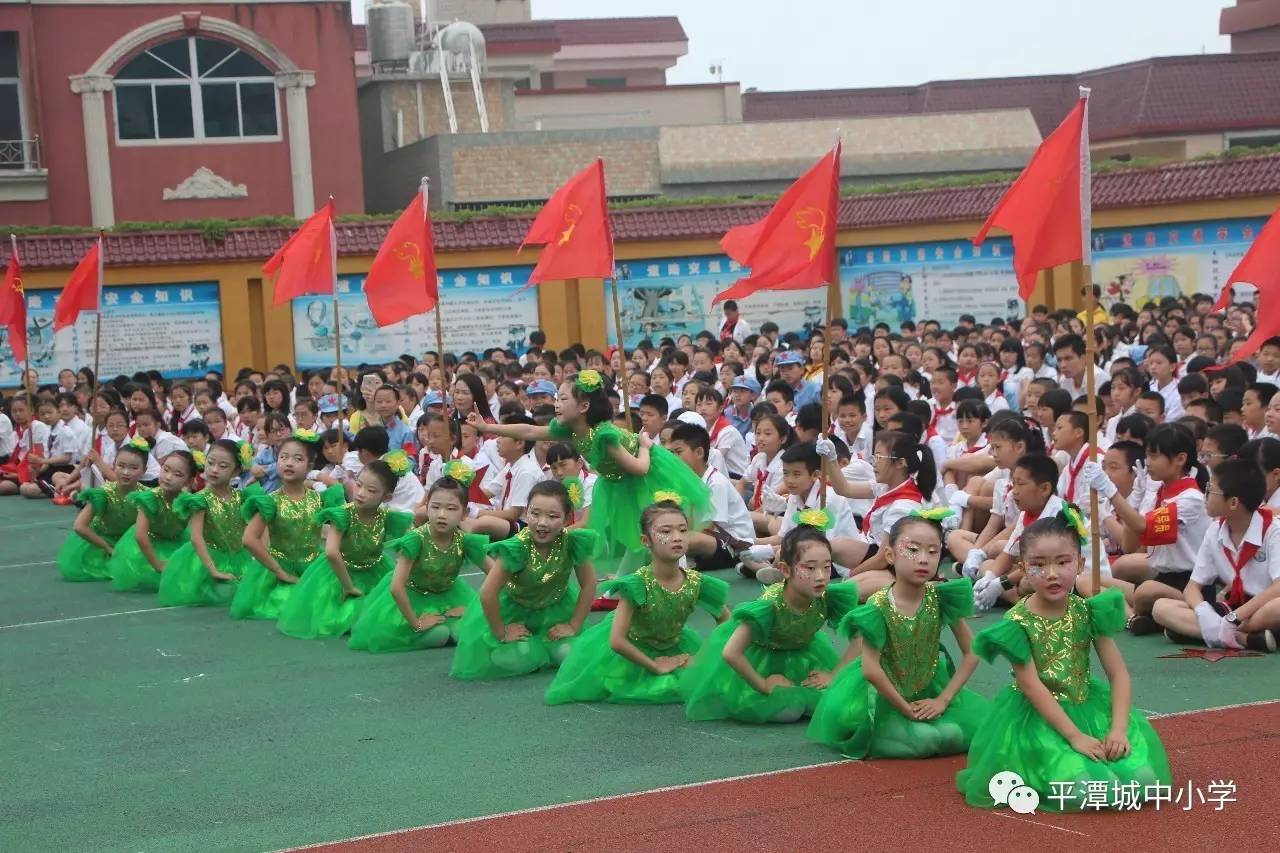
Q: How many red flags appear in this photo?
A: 8